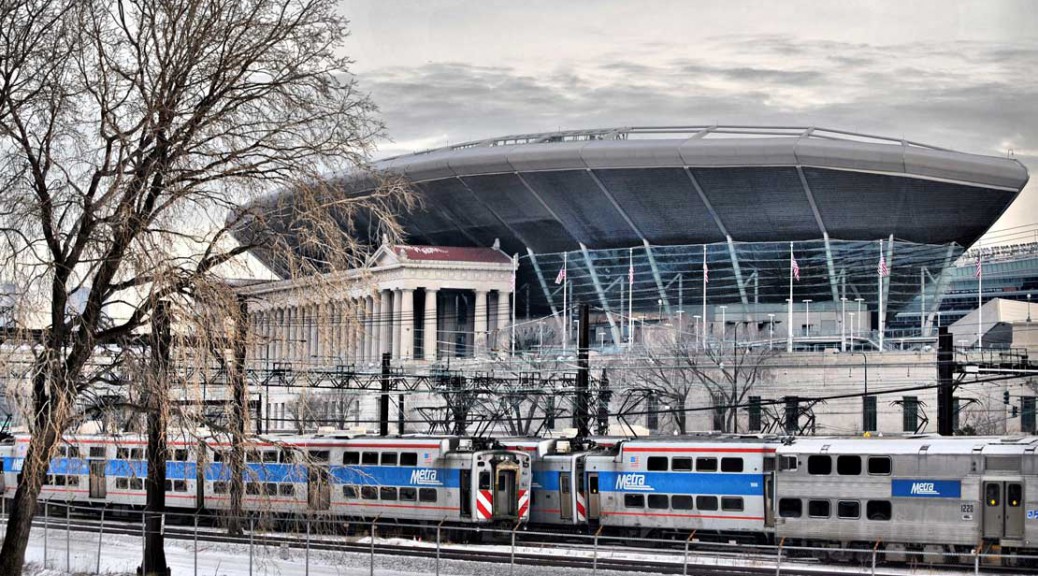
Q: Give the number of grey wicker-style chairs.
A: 0